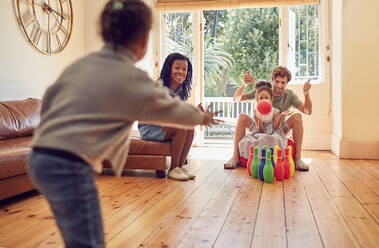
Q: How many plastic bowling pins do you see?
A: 10